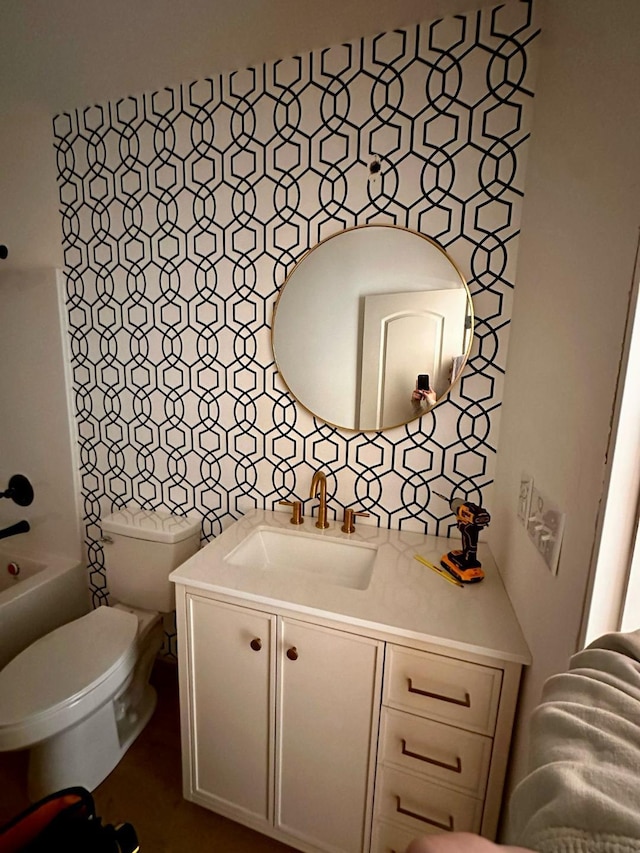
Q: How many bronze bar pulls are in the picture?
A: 3